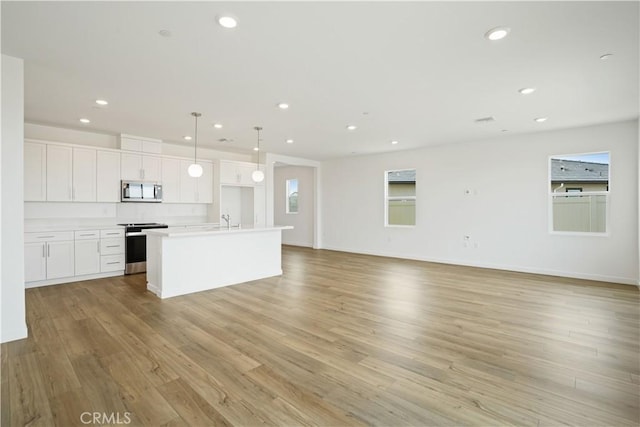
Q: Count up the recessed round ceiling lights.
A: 13